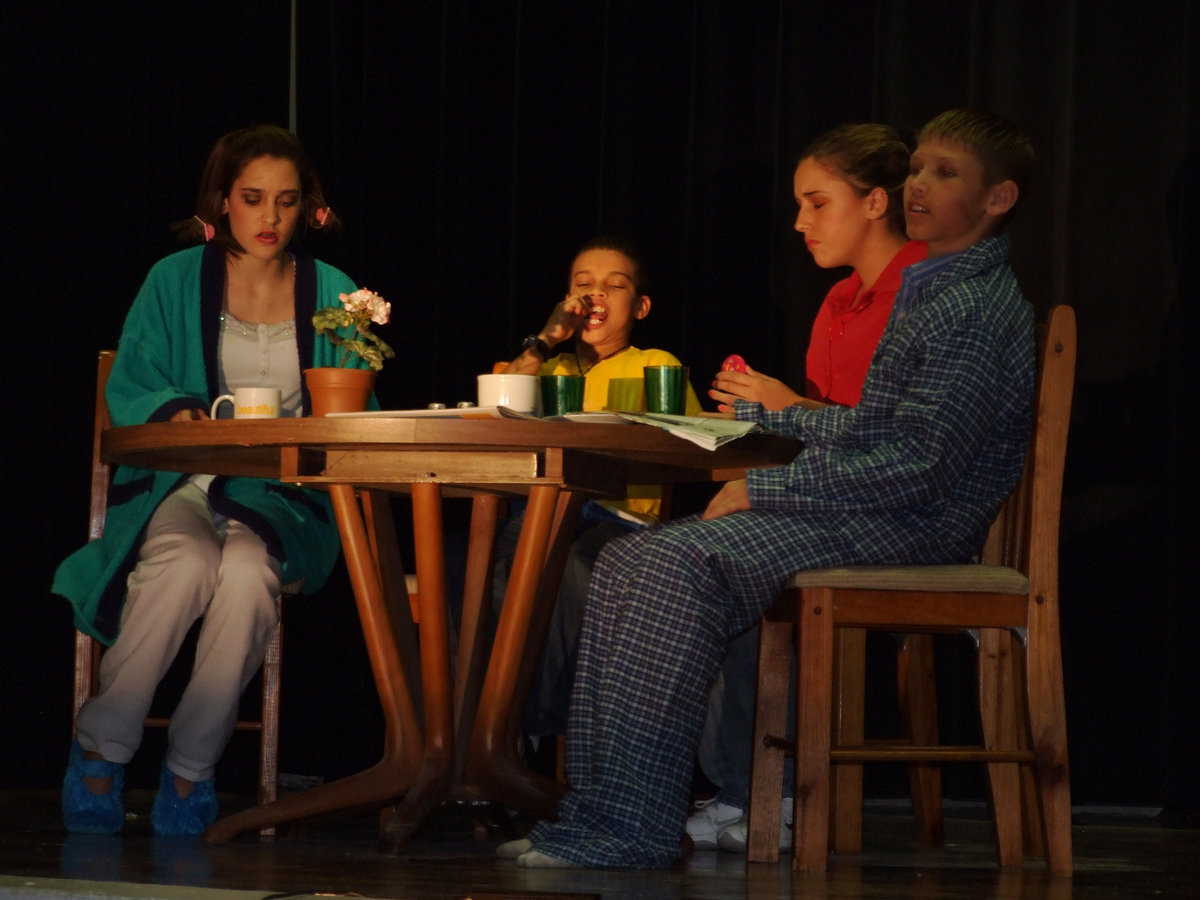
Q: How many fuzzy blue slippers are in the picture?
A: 2